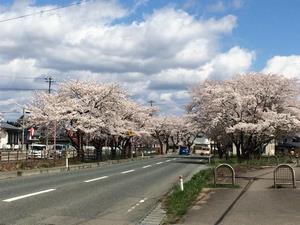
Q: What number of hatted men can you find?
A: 0